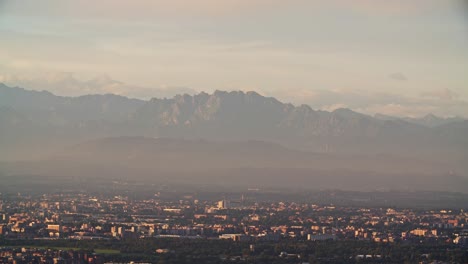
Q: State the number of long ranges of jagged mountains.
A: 1